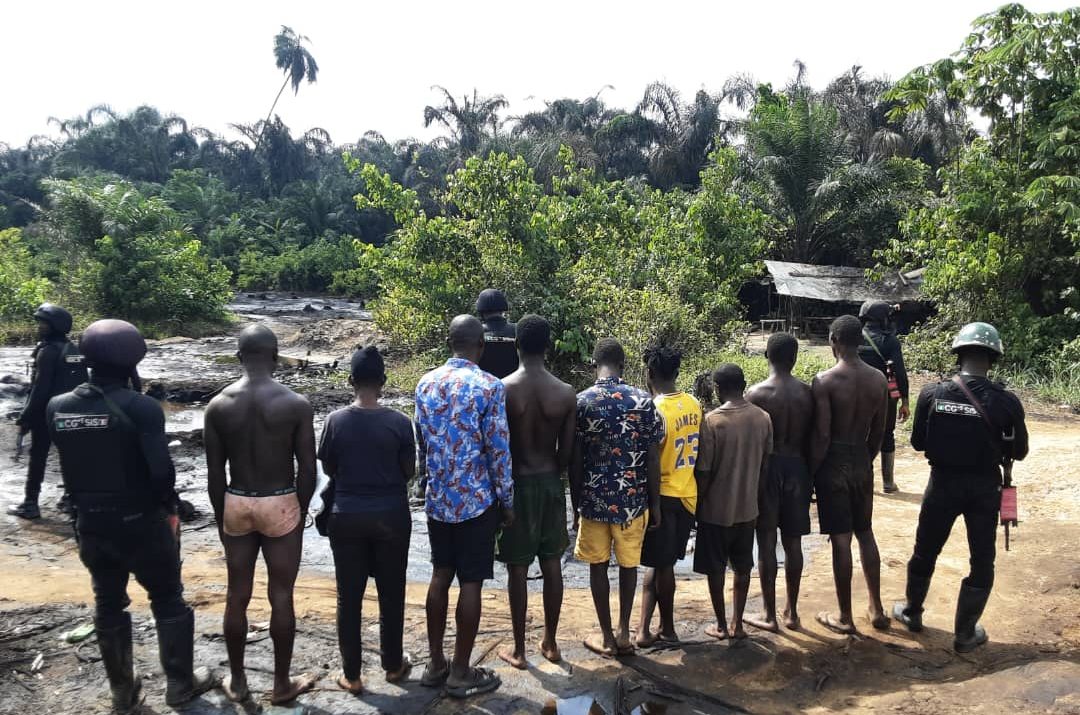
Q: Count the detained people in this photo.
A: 9